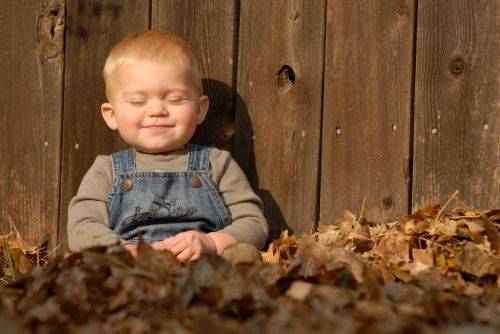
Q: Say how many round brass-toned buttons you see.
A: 2